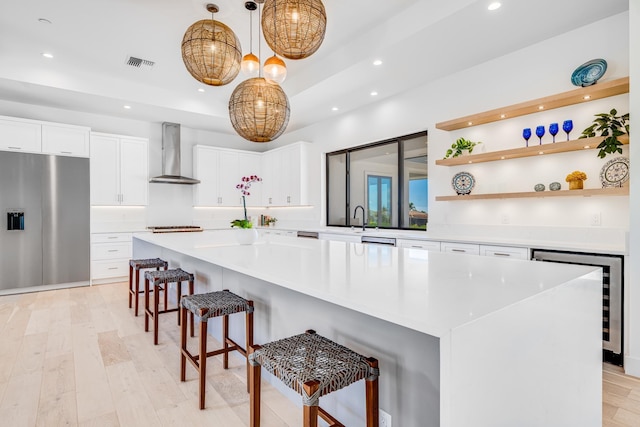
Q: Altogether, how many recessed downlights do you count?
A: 7